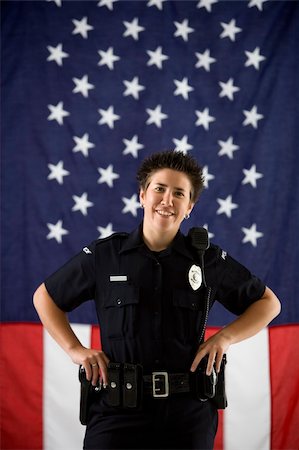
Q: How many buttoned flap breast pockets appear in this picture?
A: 2